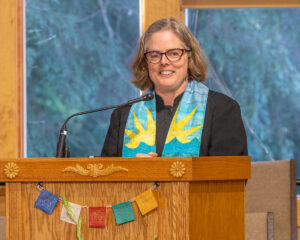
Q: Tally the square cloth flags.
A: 5